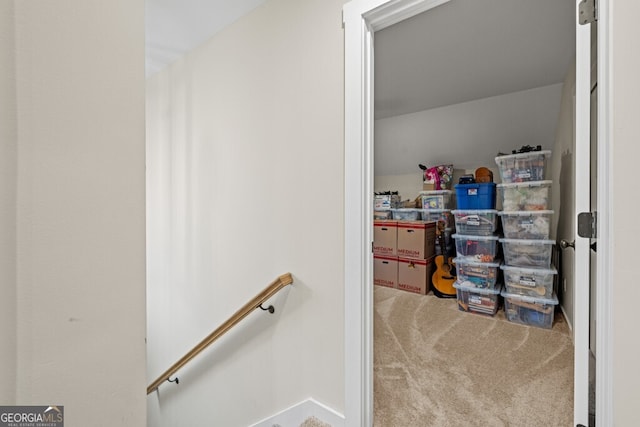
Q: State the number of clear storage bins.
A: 14